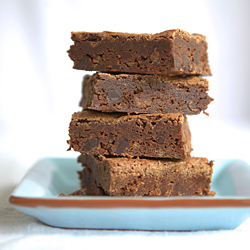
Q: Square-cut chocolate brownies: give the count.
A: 4